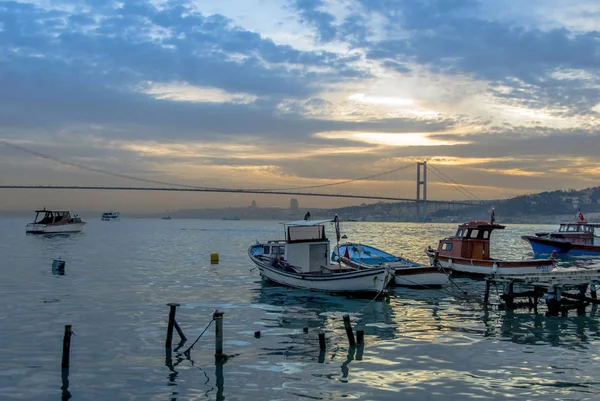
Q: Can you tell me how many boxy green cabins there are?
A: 0